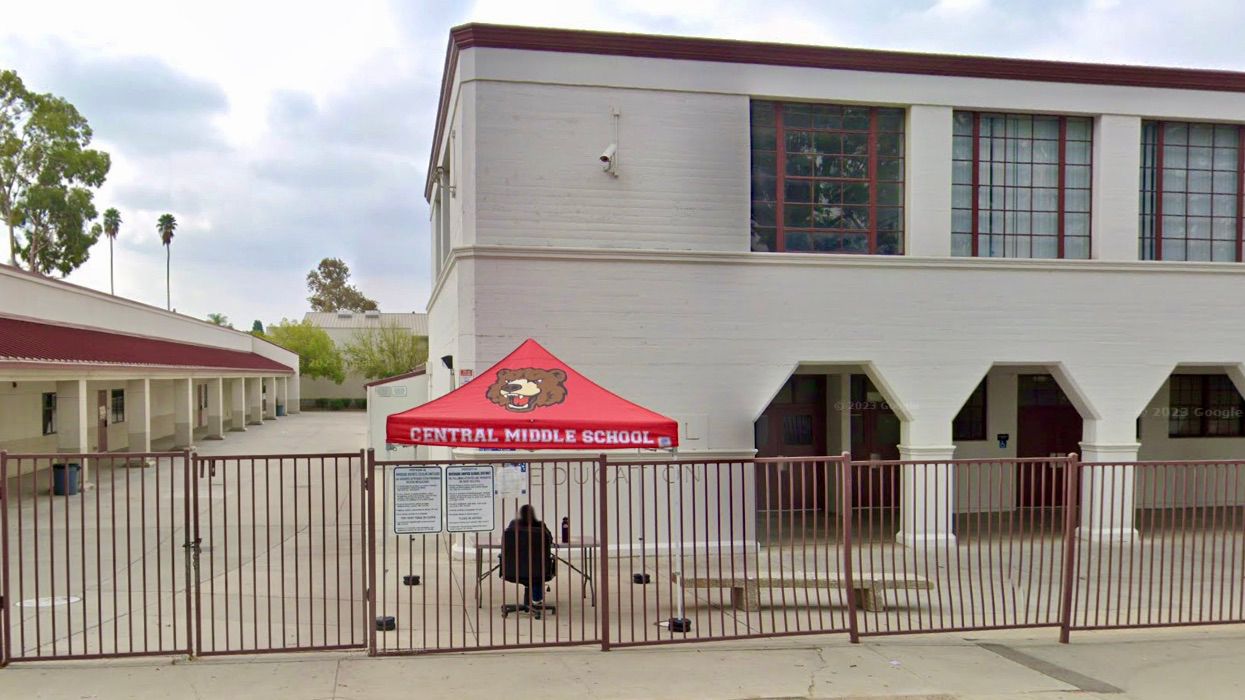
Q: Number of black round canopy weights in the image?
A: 4